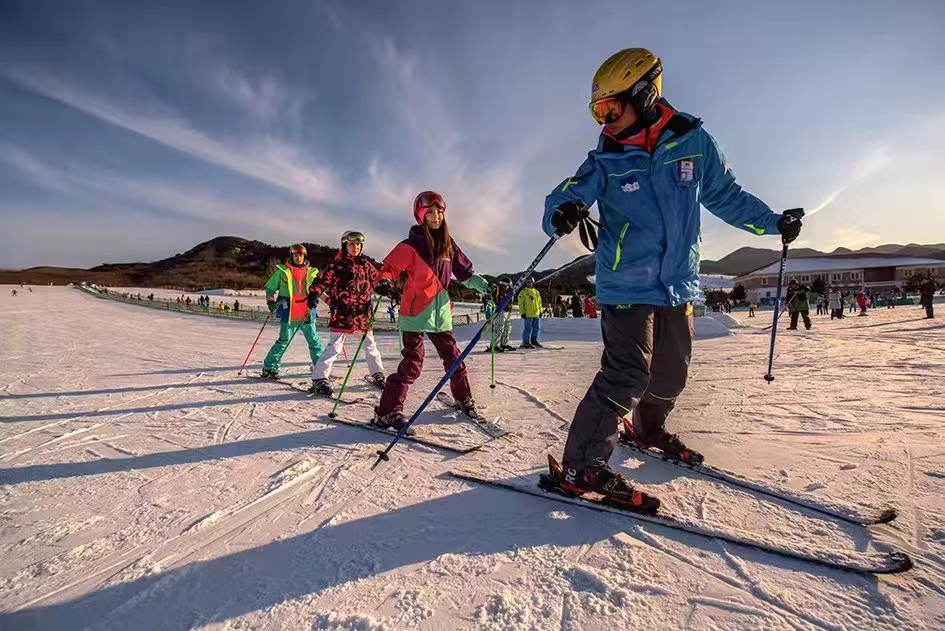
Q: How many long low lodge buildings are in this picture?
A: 1